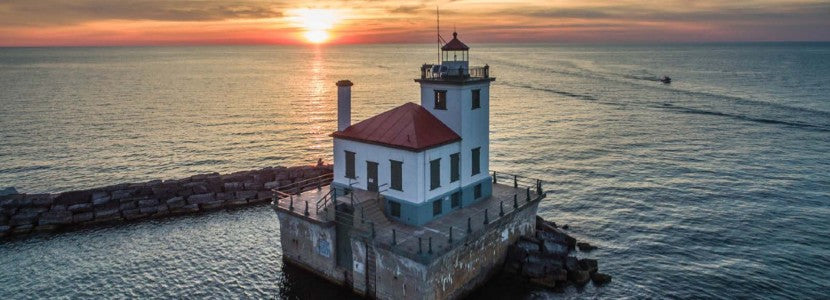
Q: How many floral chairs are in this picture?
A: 0